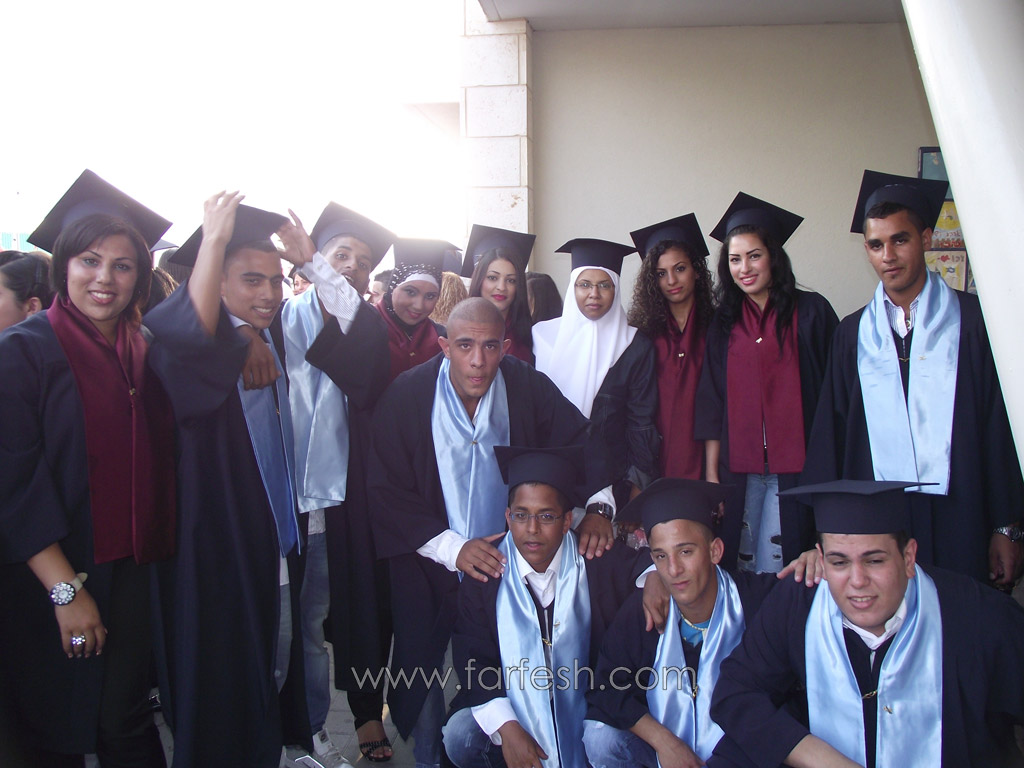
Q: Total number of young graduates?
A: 13